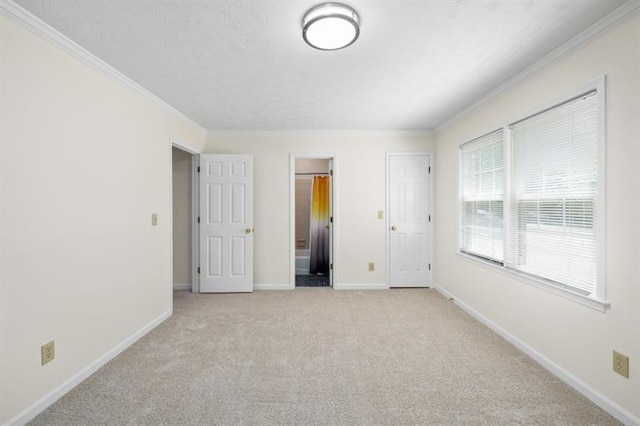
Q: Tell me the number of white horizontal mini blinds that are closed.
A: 2